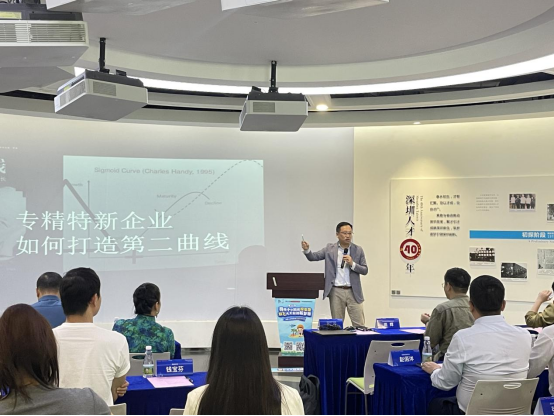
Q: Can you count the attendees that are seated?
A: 9